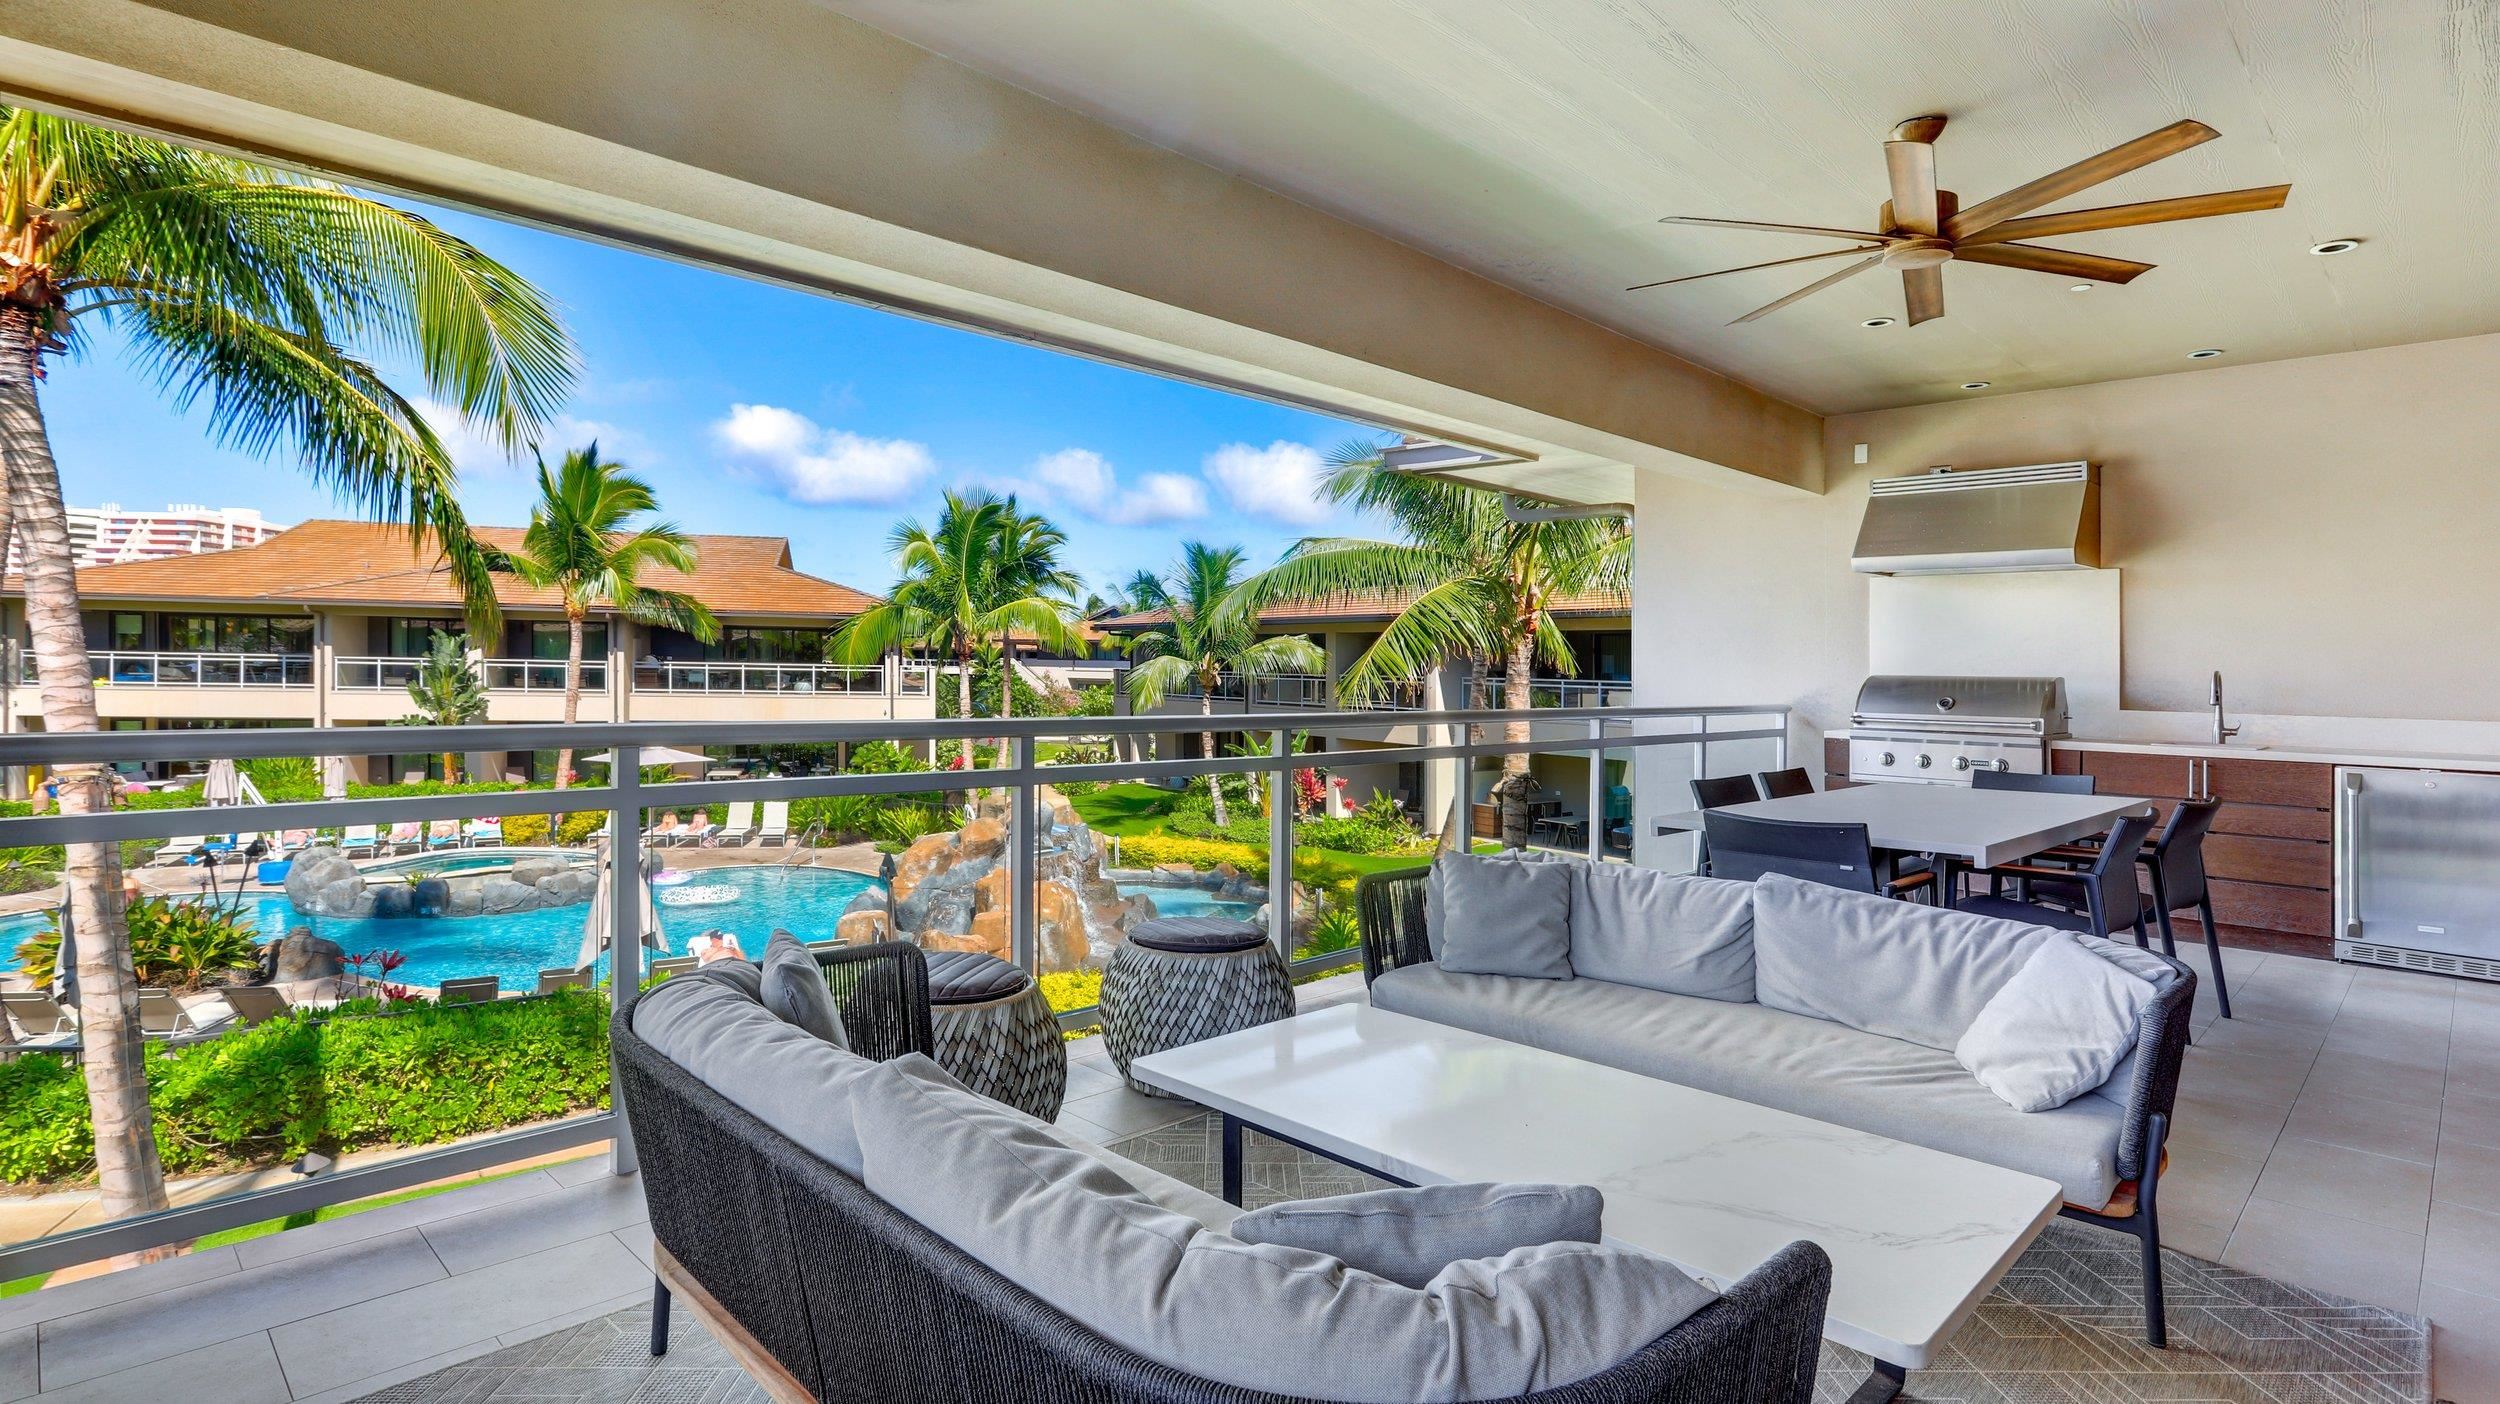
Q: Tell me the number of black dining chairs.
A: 6